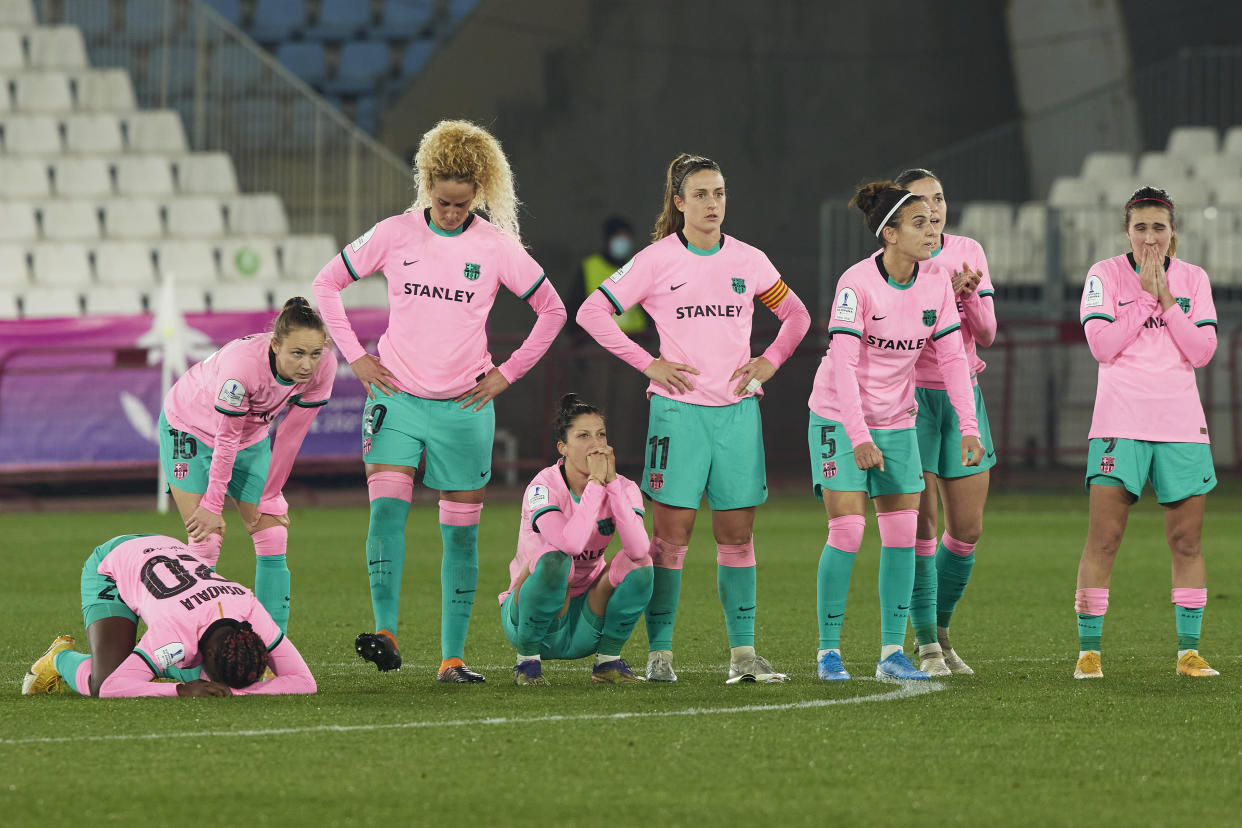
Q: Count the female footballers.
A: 8